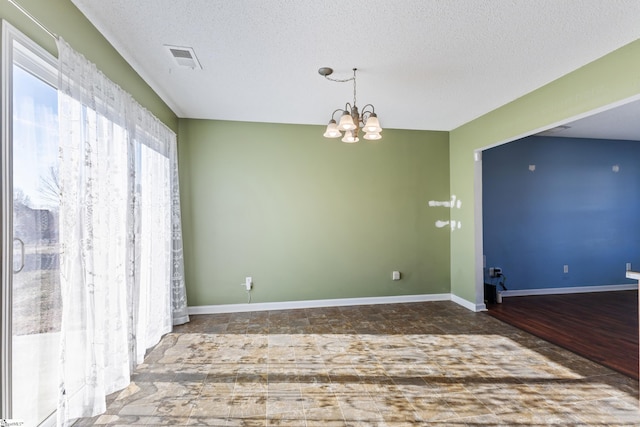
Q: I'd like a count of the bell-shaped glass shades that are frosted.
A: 5